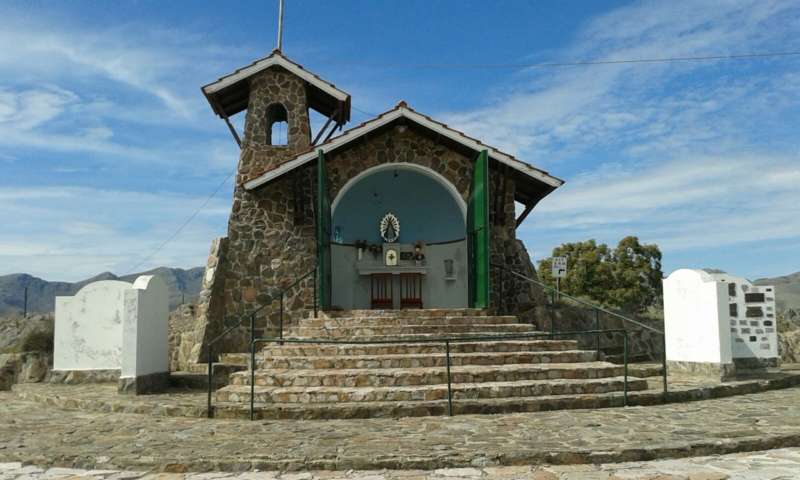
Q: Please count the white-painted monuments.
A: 2